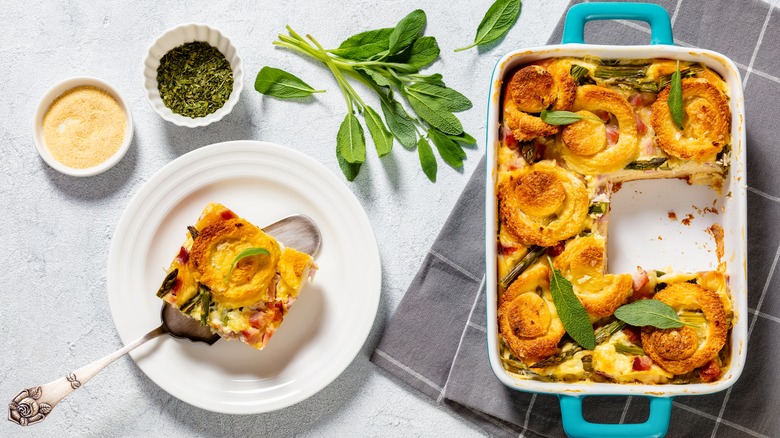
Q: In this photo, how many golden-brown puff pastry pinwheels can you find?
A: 8